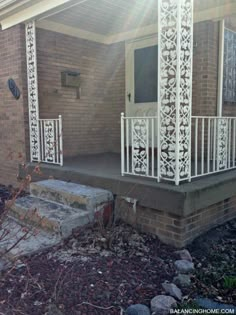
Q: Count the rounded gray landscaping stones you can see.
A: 6